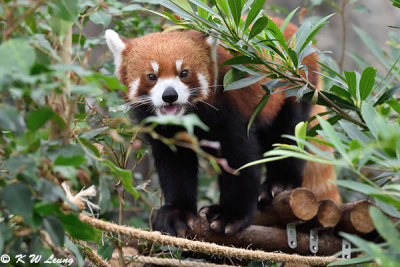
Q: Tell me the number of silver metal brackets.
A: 3